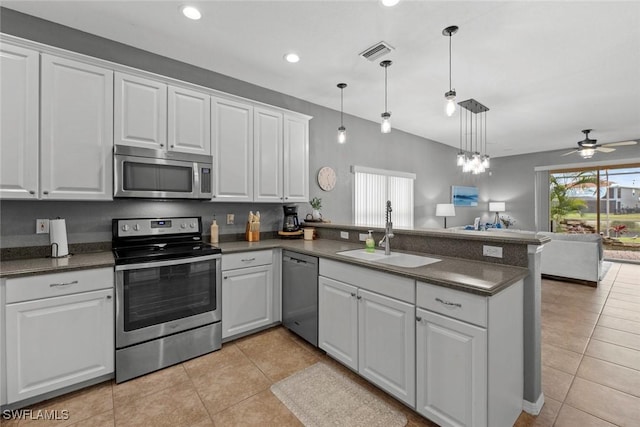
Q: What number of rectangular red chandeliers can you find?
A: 0